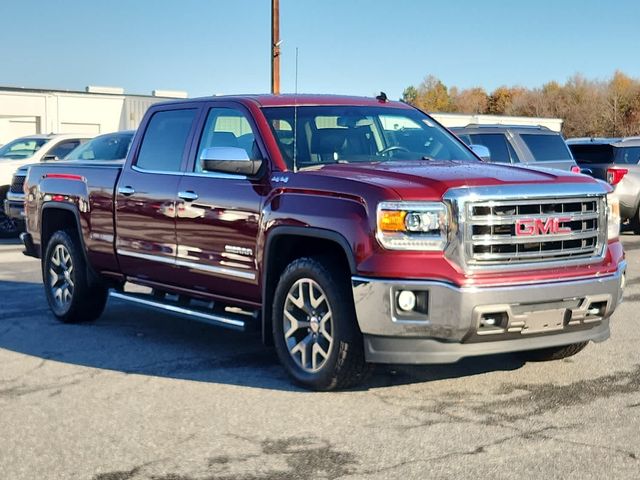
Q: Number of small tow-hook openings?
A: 2